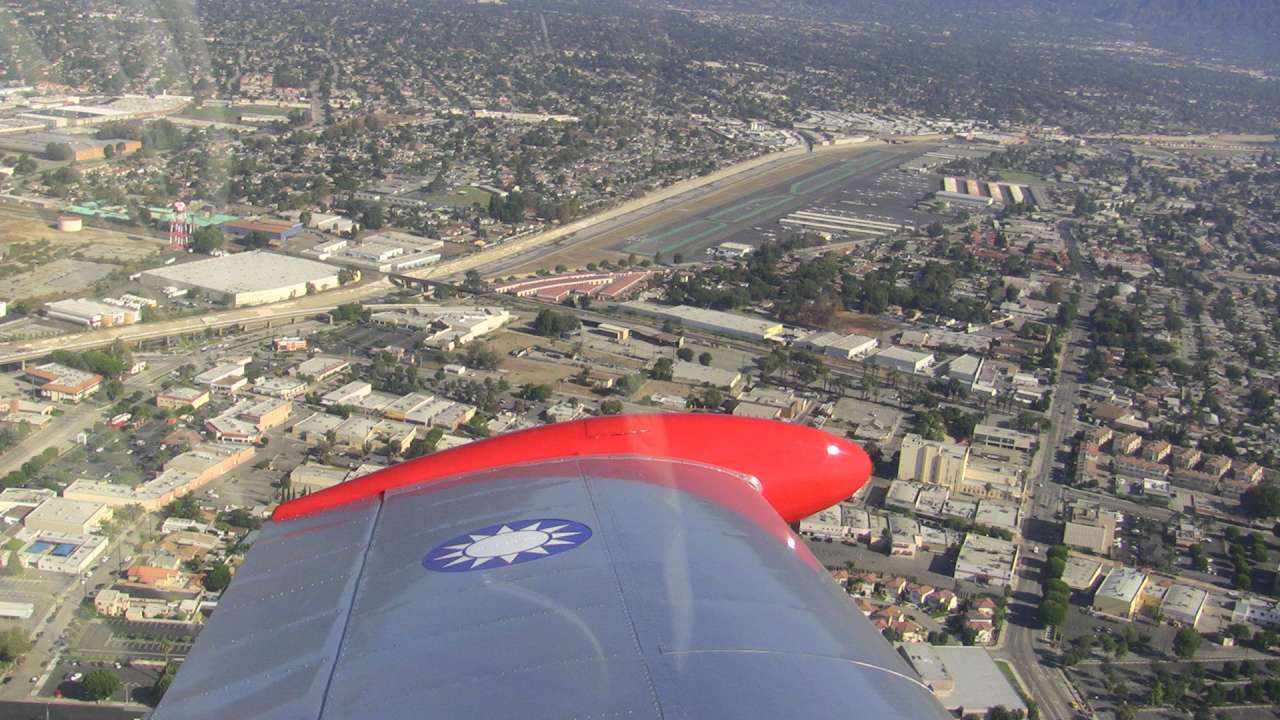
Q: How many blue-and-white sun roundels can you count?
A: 1